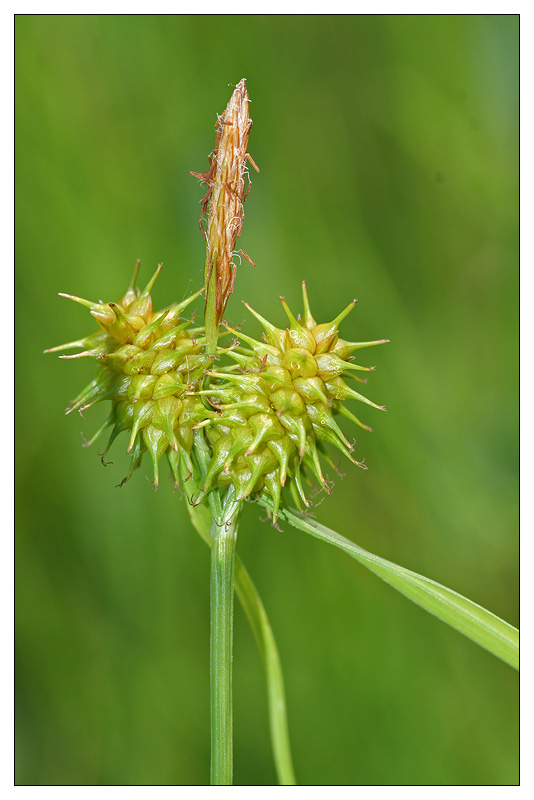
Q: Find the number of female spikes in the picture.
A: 2